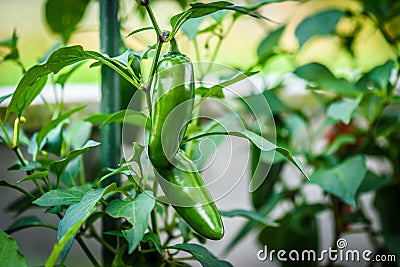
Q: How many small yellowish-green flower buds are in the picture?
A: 2